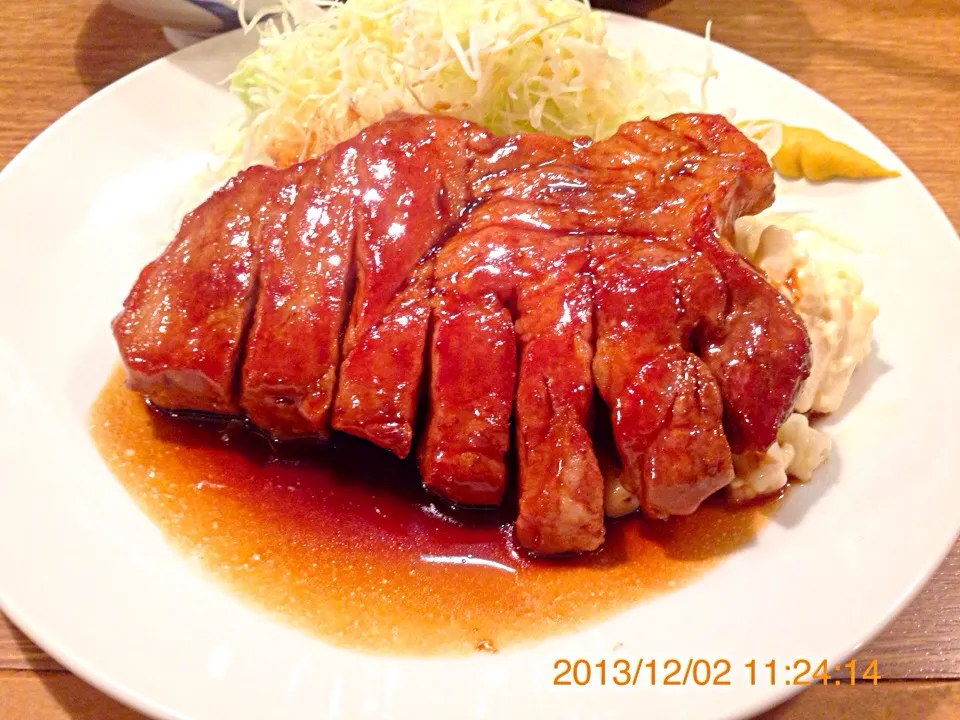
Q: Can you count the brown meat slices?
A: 7